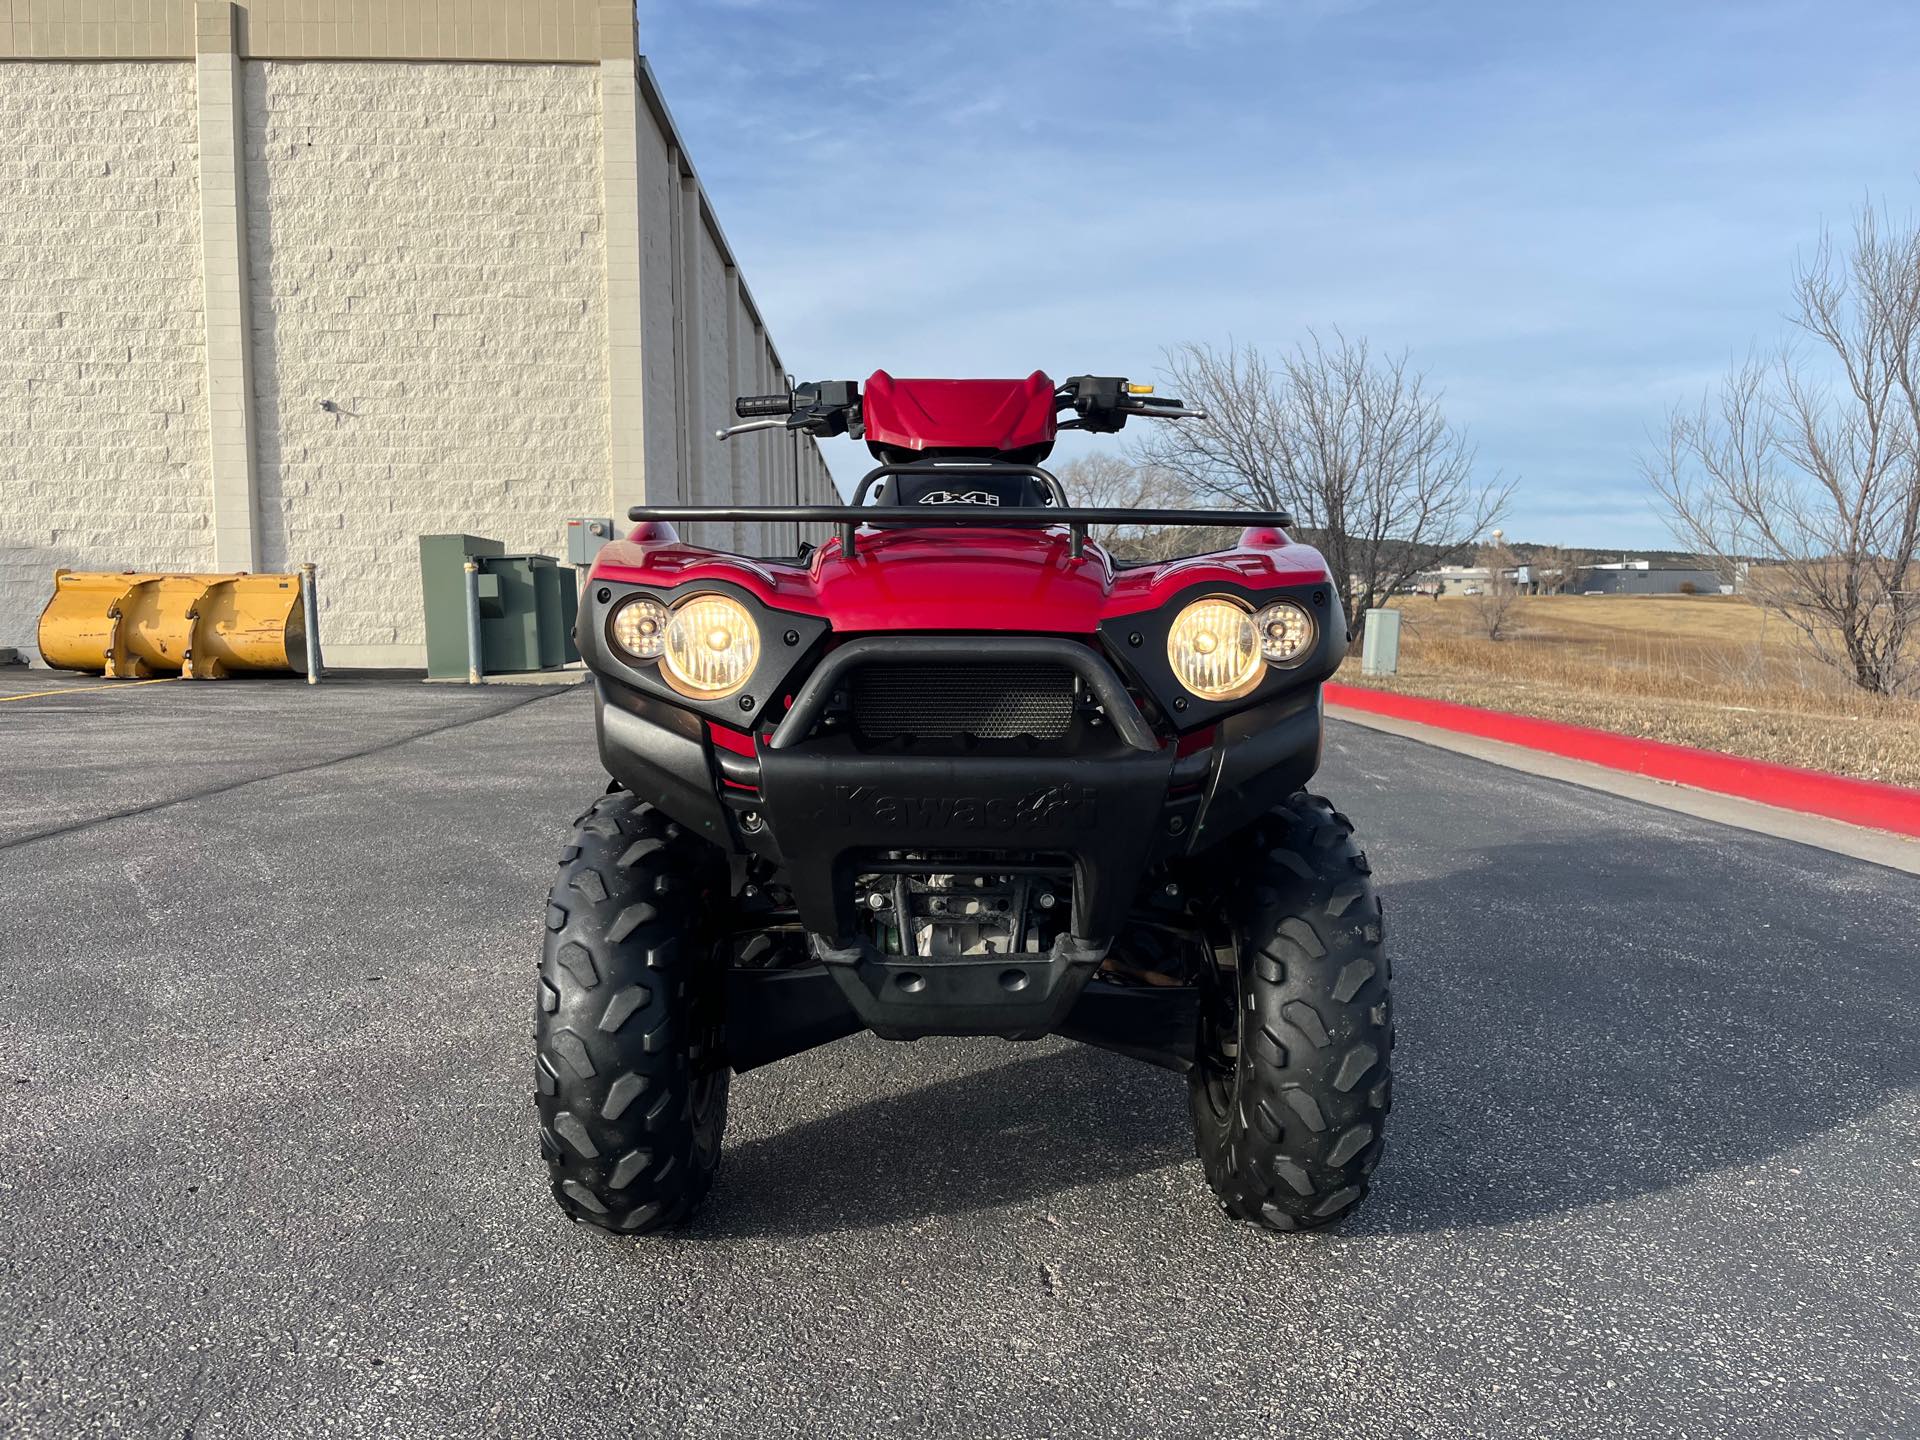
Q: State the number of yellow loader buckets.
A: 1